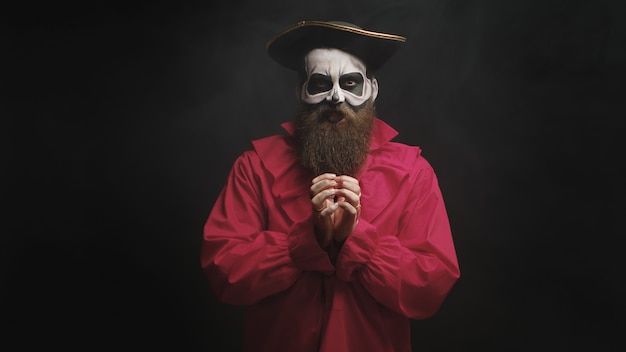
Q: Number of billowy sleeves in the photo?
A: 2